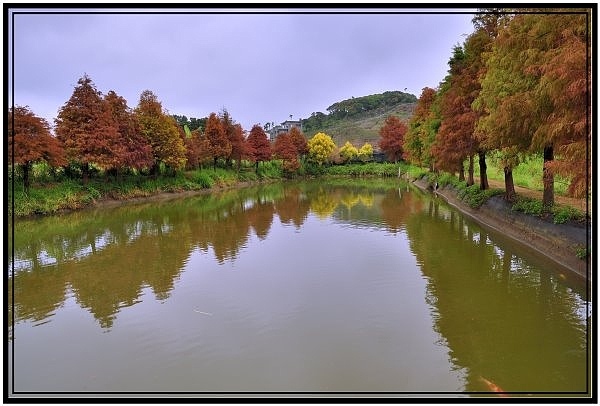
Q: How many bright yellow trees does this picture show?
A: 3